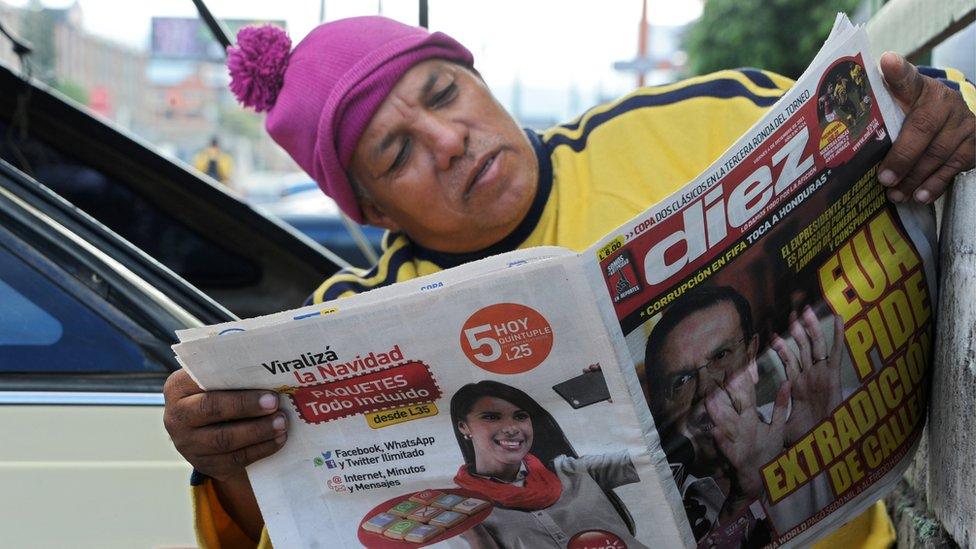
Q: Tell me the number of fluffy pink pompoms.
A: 1